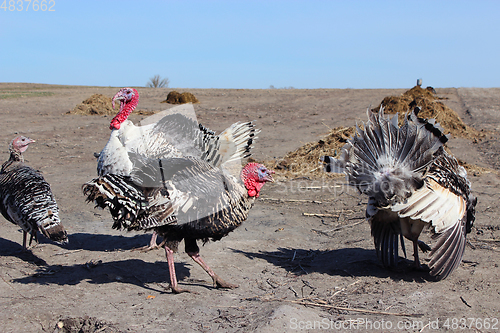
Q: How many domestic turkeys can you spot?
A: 4